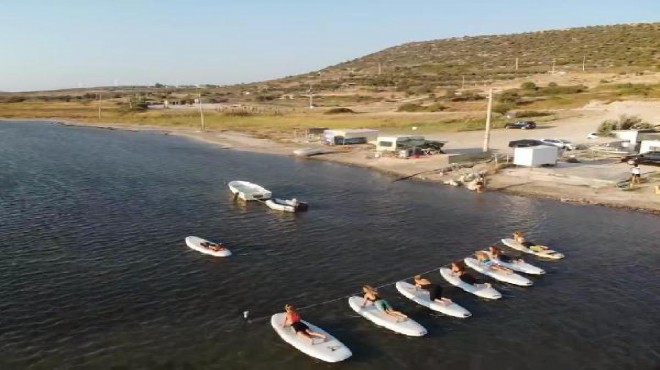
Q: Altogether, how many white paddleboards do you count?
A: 8